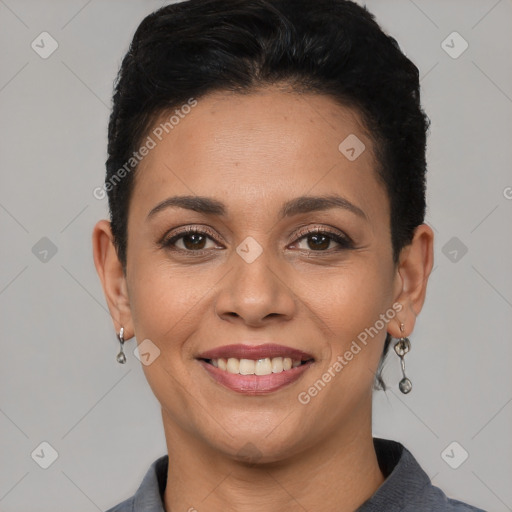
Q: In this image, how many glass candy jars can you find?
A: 0